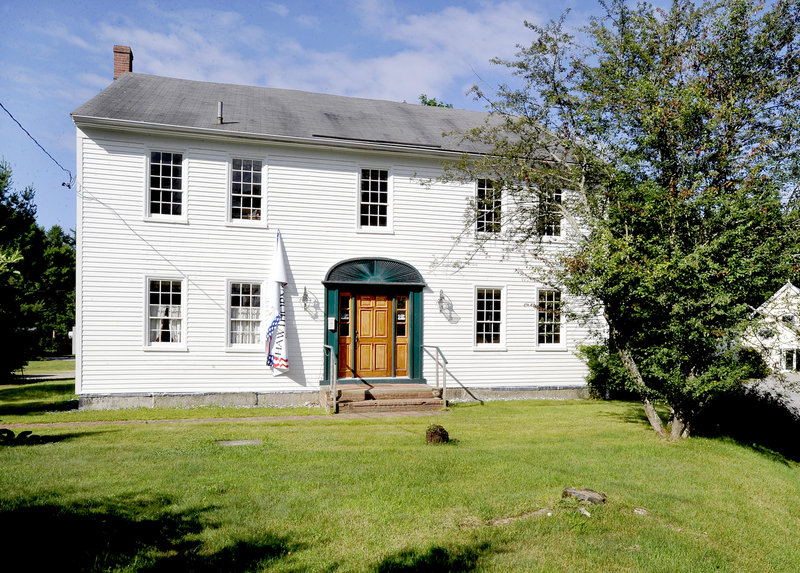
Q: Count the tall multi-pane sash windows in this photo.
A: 9